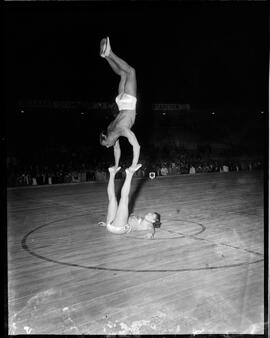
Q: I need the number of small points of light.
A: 5